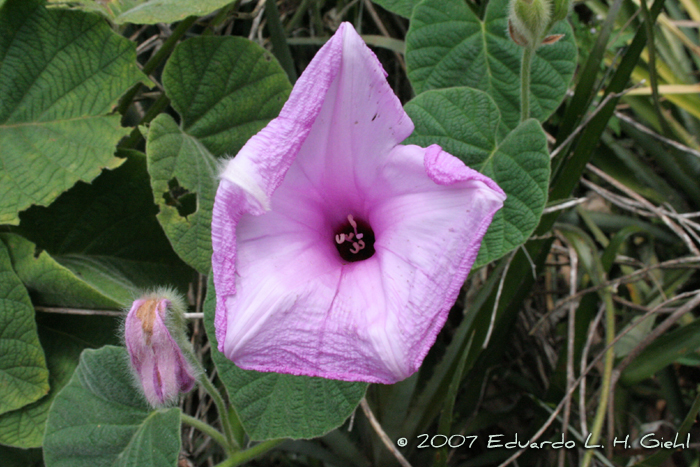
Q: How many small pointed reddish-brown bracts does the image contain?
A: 2